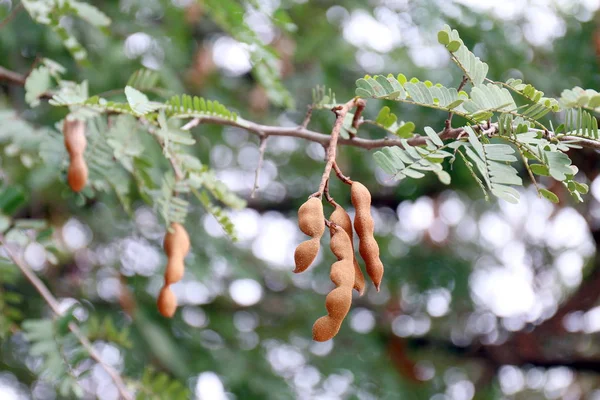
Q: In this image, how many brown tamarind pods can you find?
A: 6